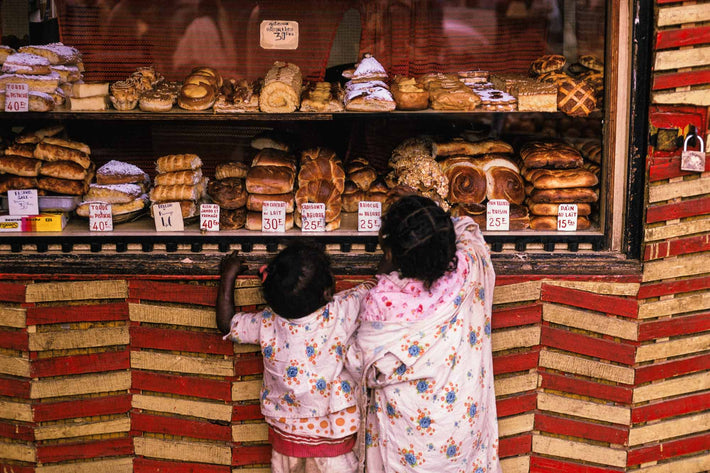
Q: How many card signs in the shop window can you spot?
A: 11